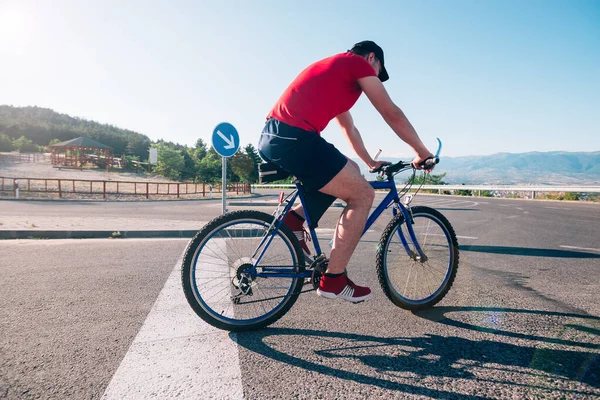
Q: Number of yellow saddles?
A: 0